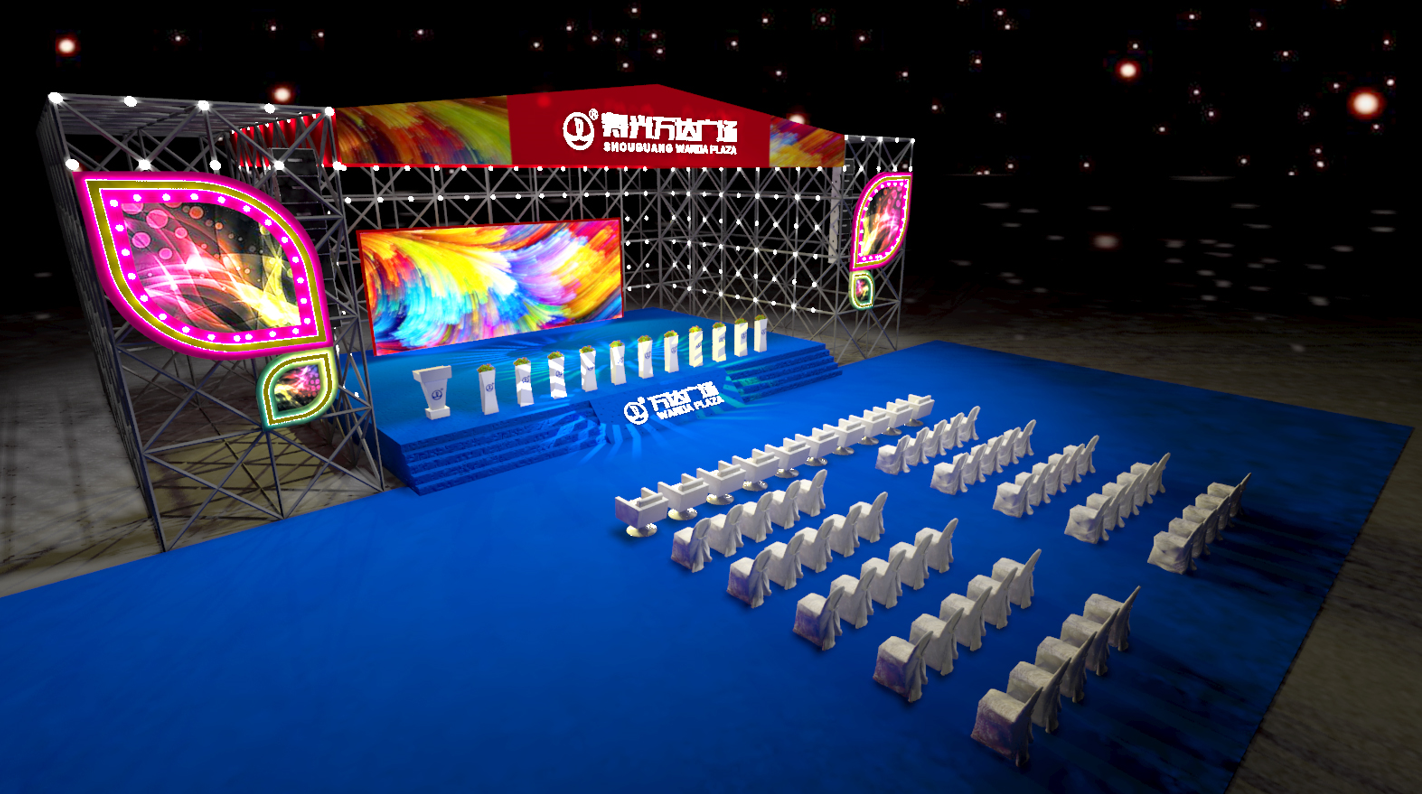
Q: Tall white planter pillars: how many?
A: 11